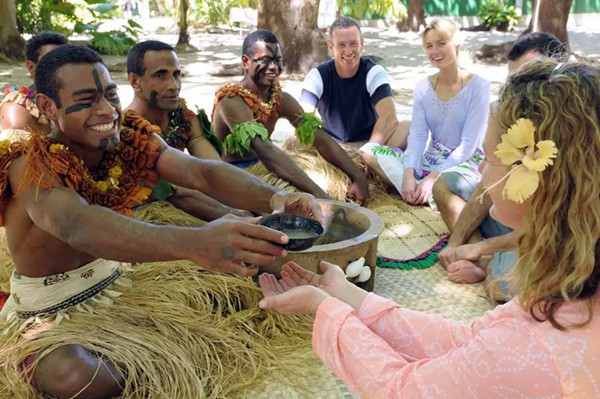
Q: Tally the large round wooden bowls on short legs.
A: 1